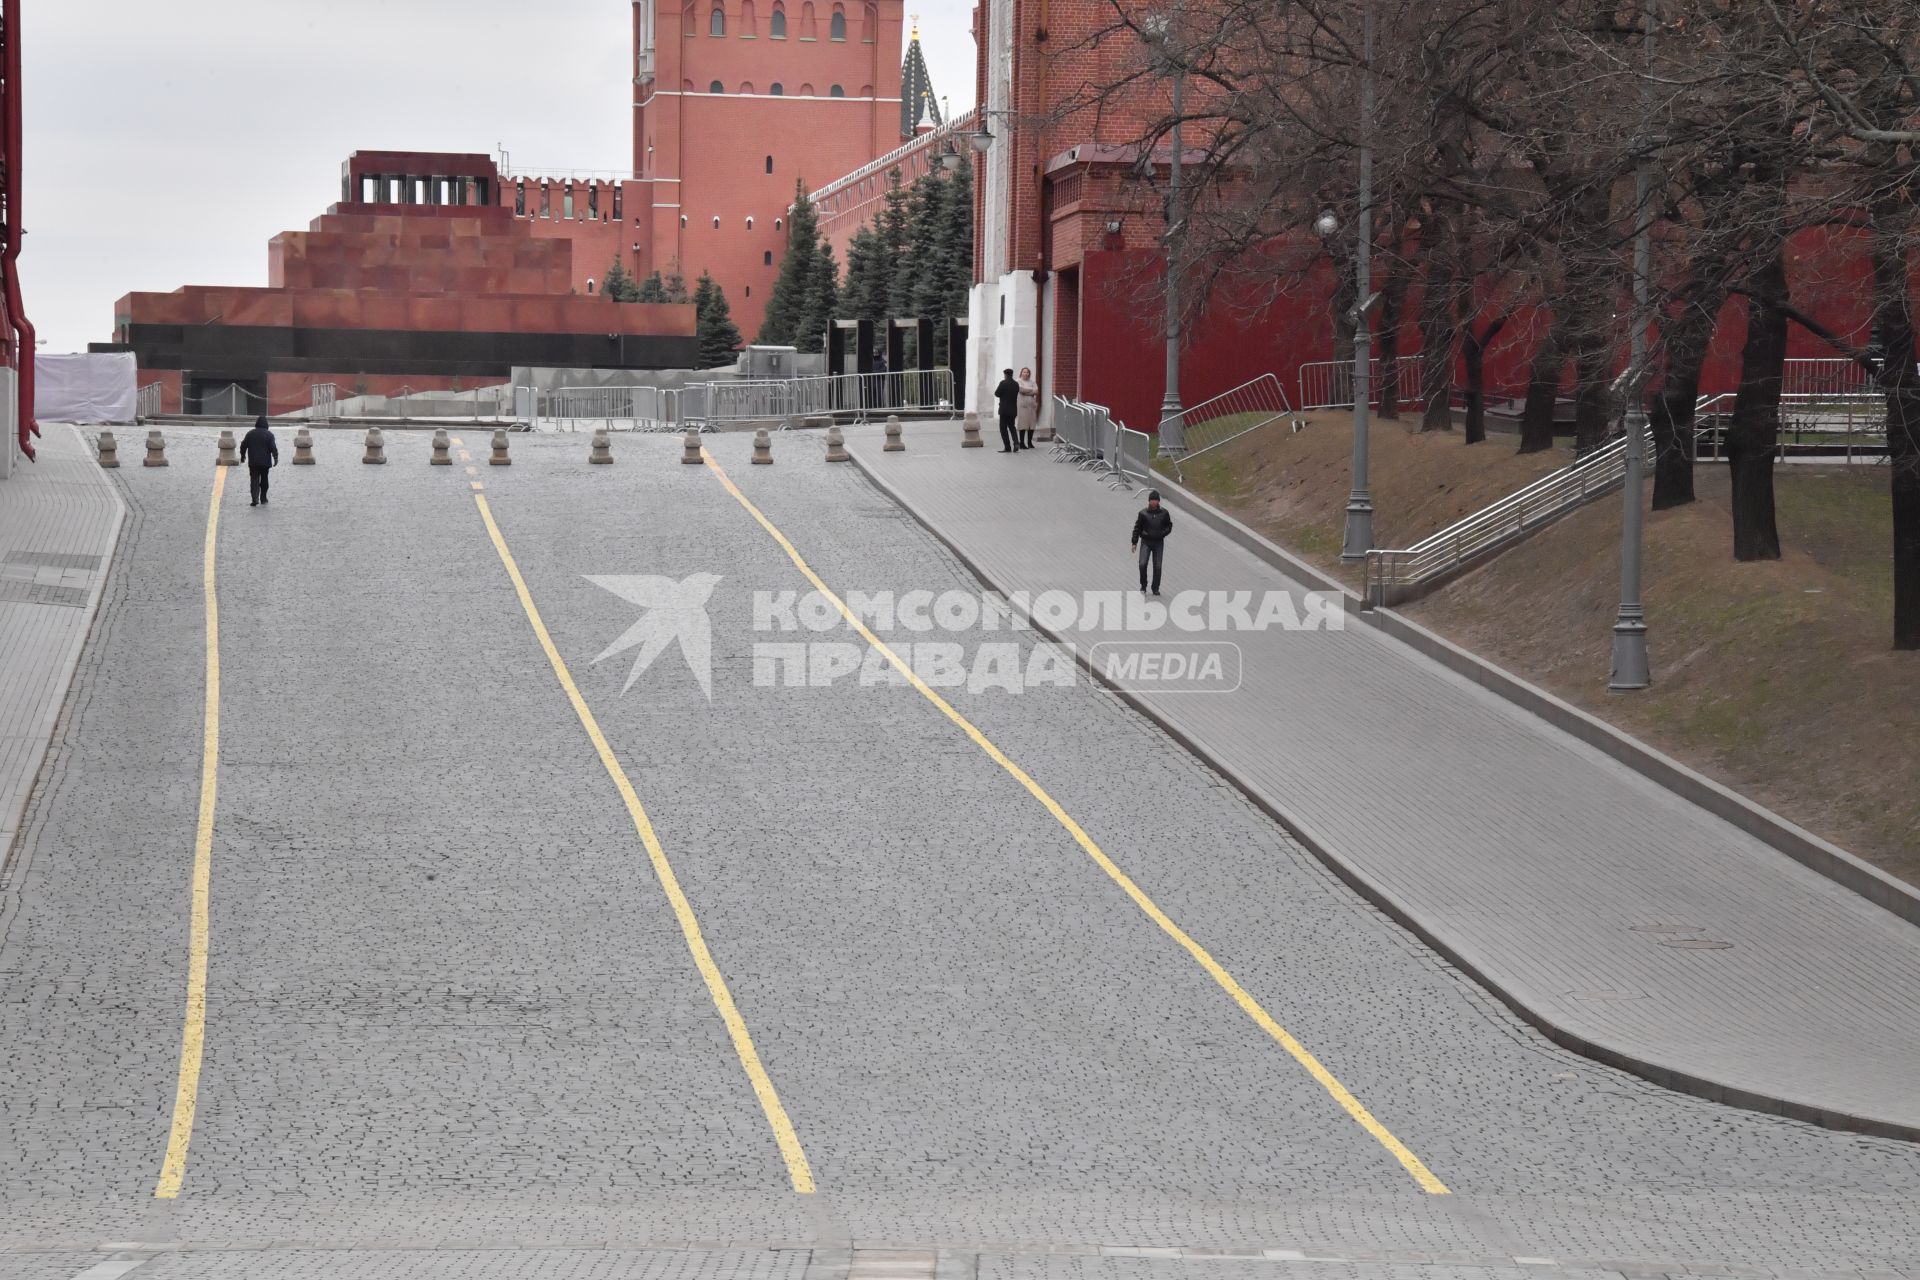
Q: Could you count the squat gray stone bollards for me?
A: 13